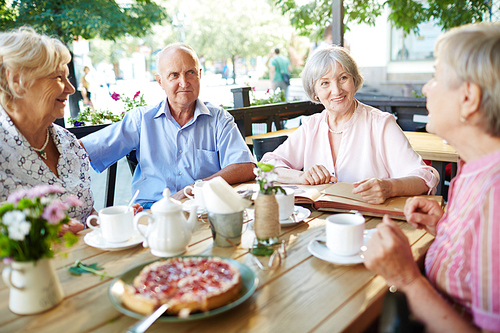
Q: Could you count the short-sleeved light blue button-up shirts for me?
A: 1